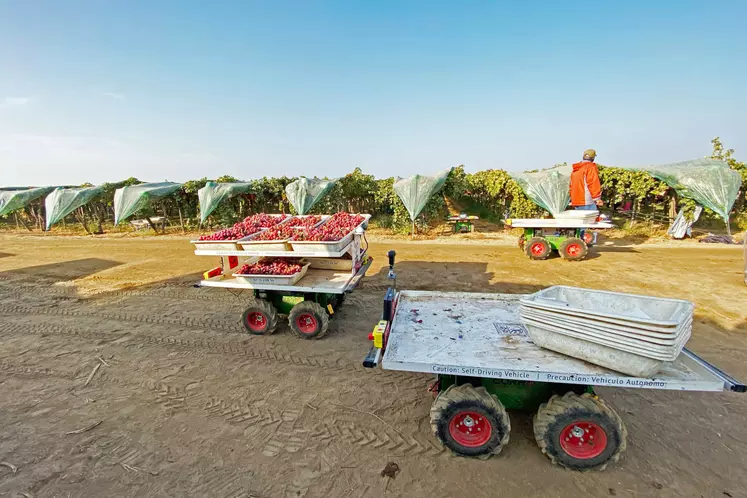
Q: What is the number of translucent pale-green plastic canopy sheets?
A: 8